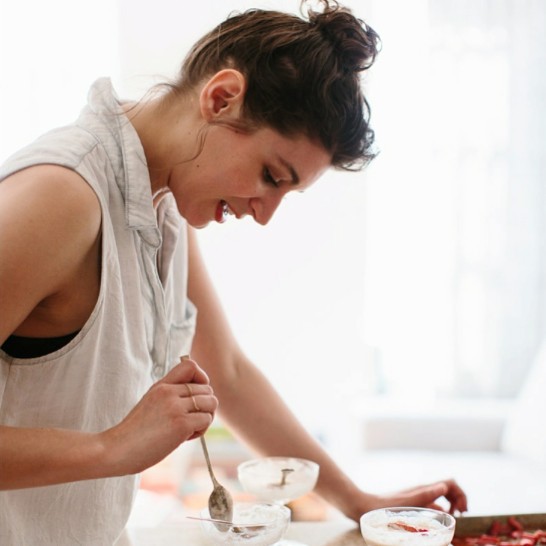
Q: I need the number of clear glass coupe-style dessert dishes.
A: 3